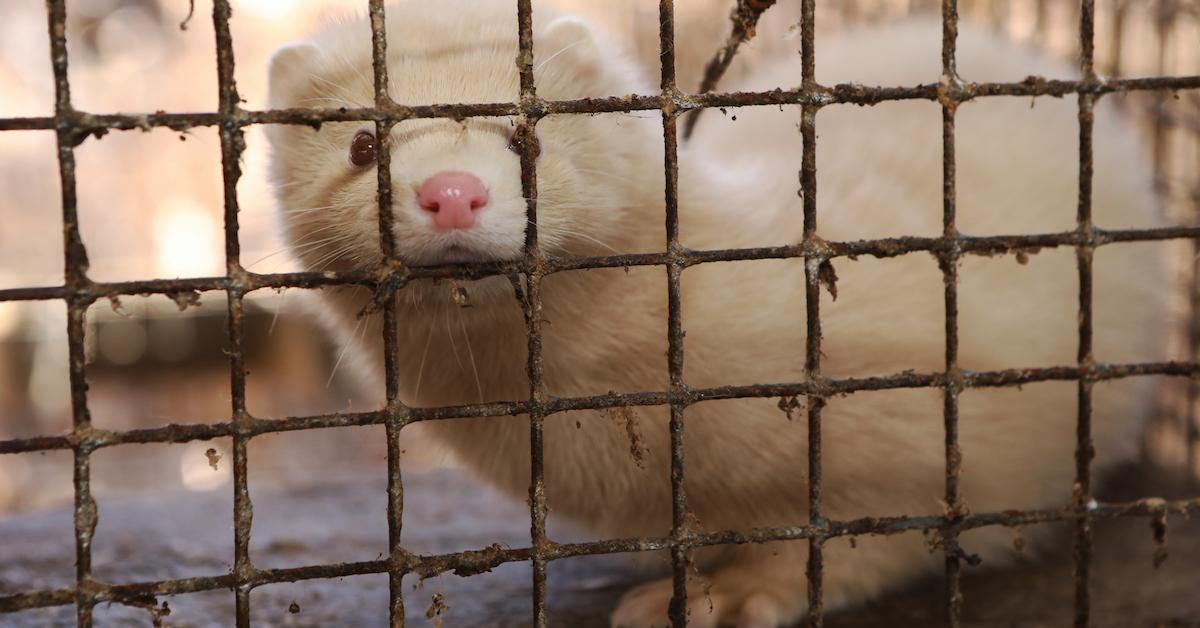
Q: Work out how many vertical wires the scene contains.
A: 8